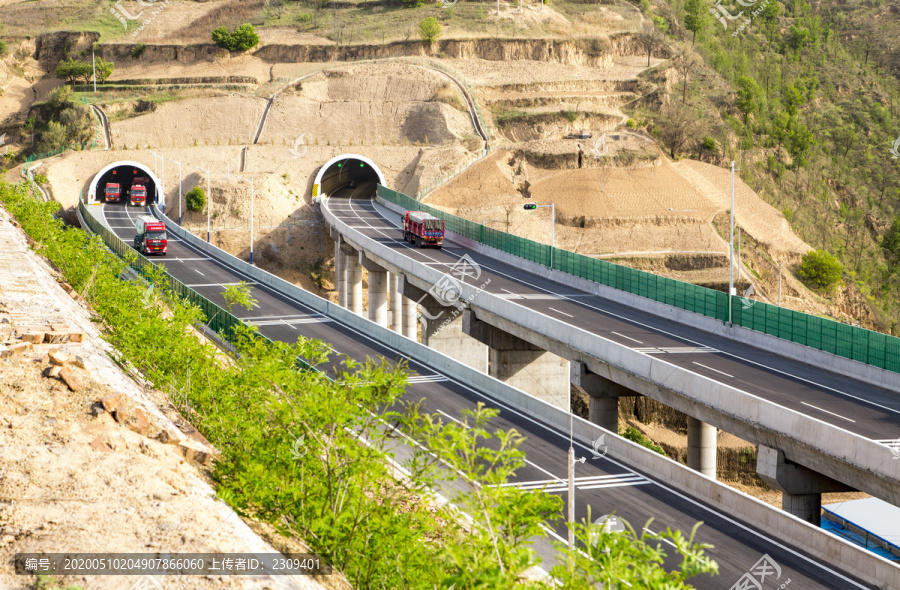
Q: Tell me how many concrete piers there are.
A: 11